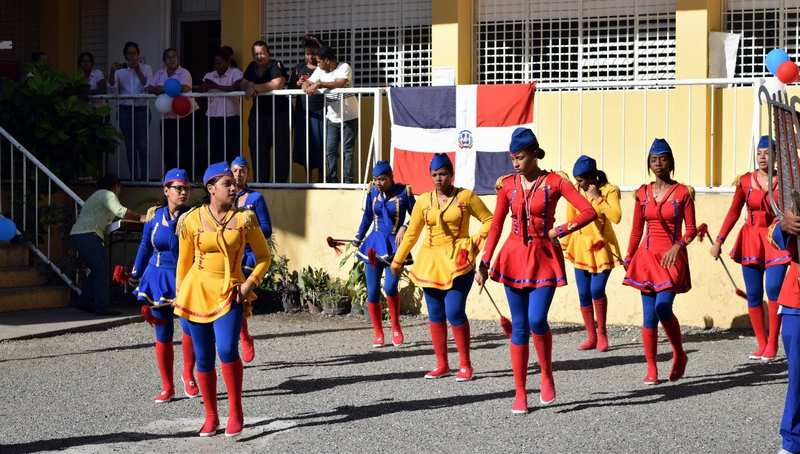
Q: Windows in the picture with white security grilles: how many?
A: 3